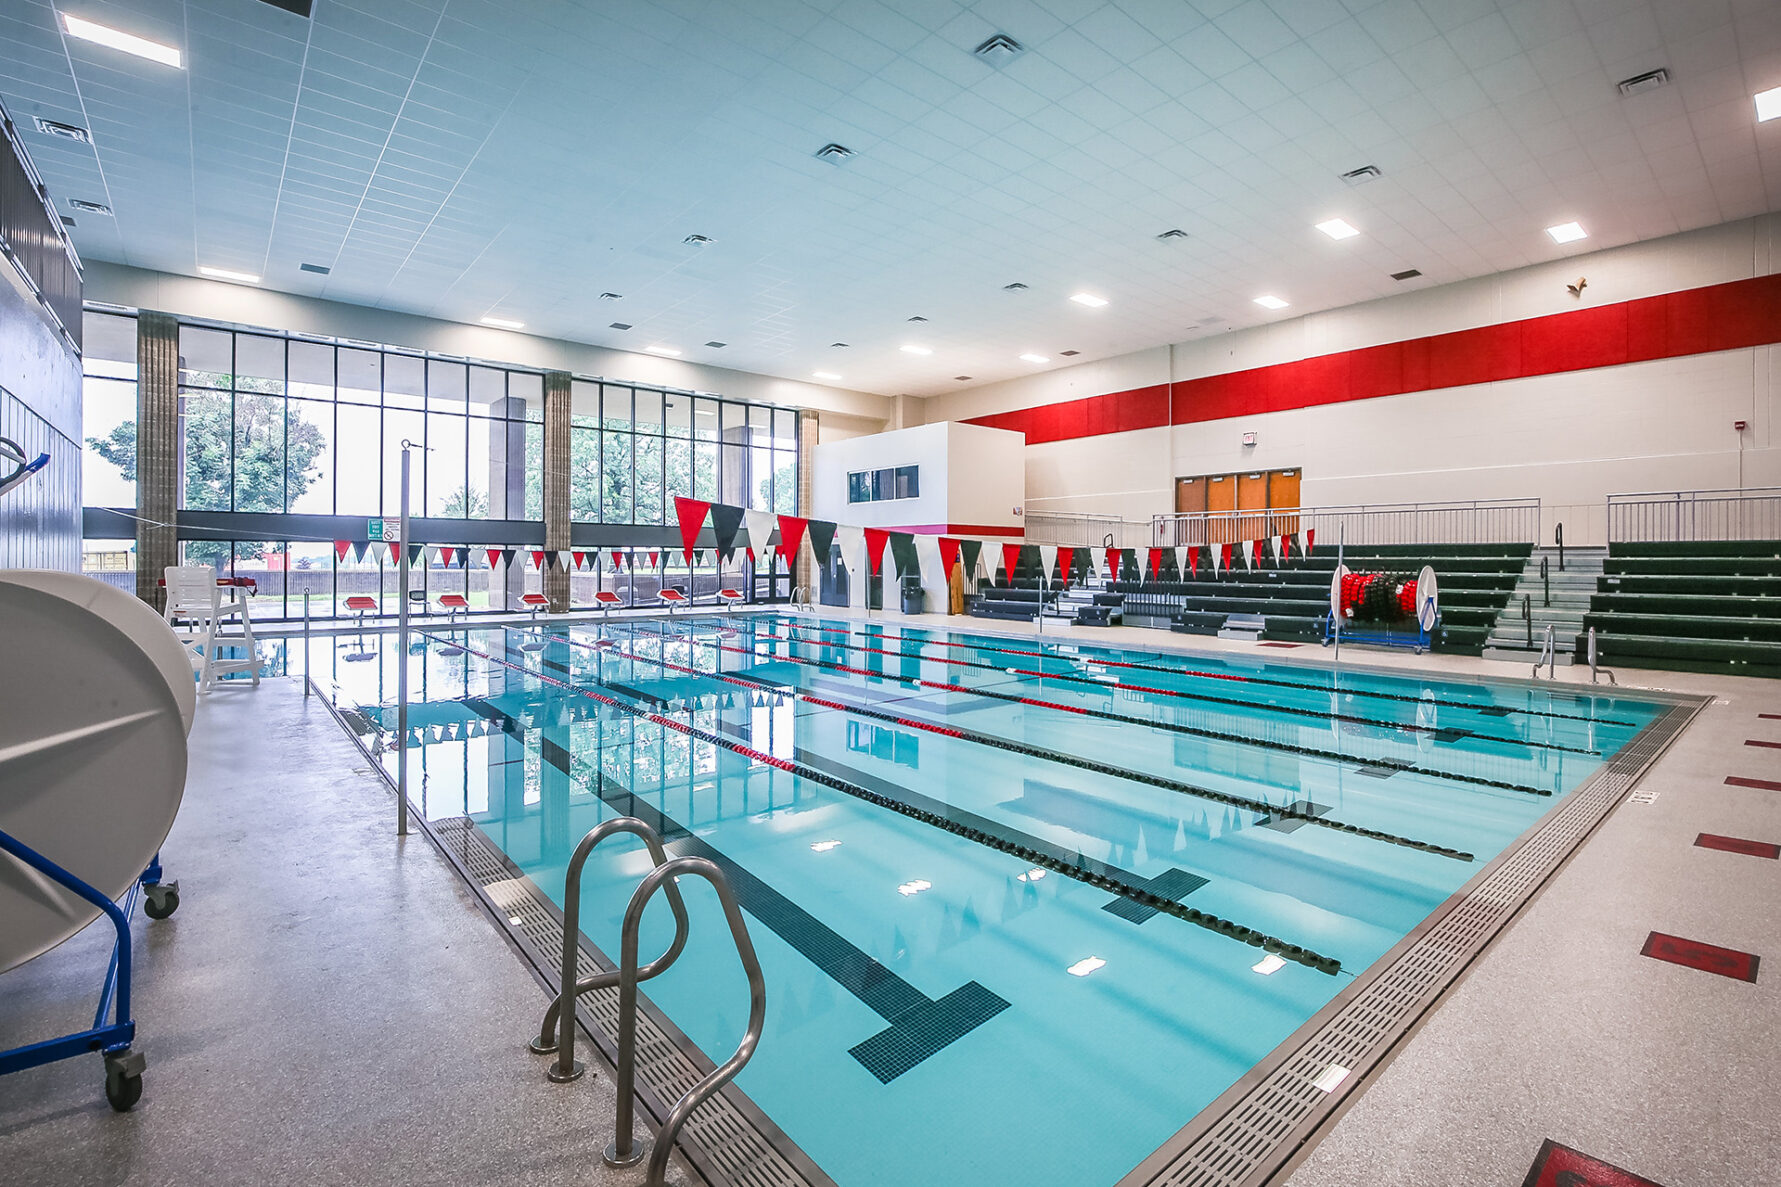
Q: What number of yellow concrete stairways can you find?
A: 0